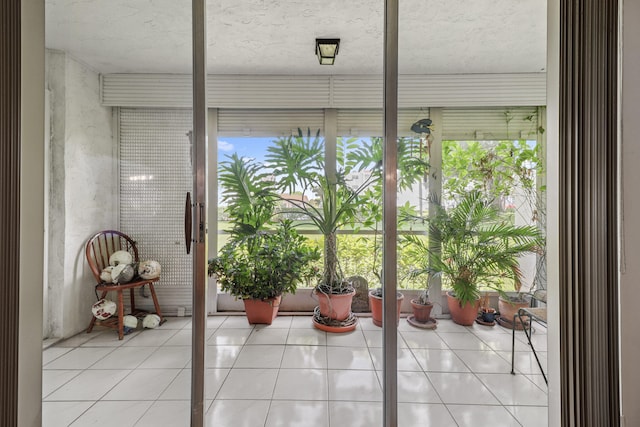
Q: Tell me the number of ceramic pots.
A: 7